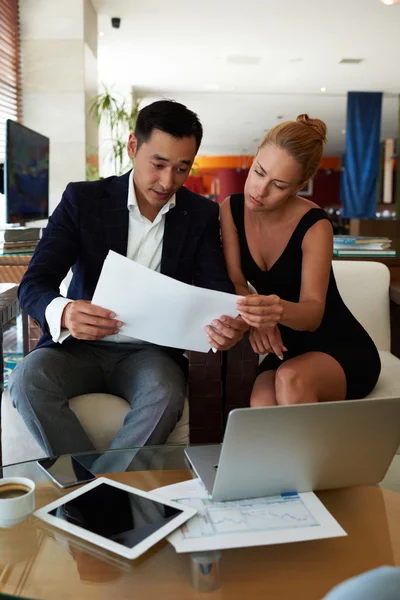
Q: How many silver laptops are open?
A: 1